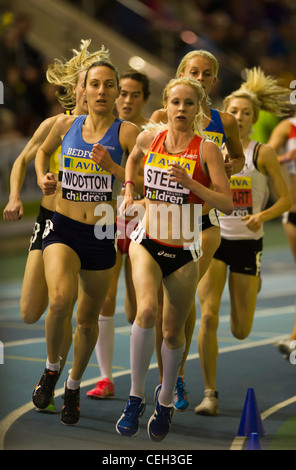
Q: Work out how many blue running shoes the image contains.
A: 3